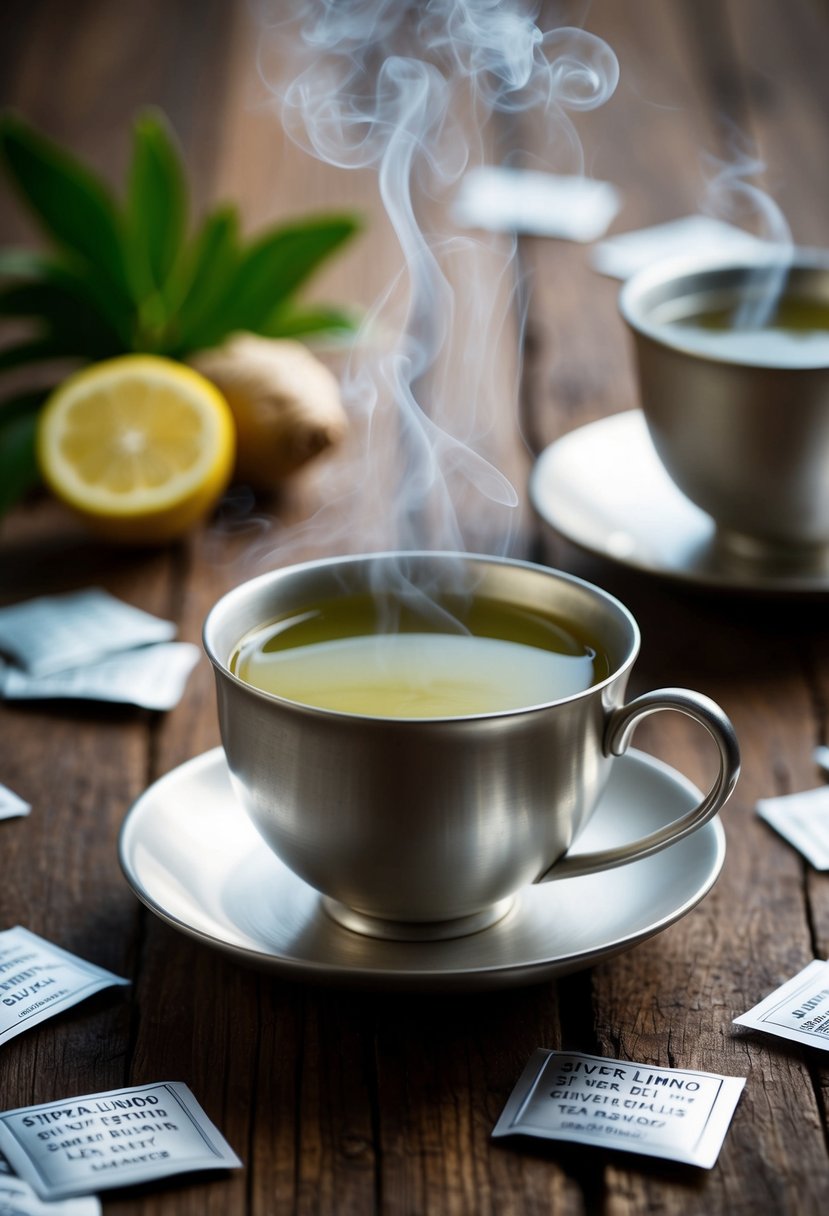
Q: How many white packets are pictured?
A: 12